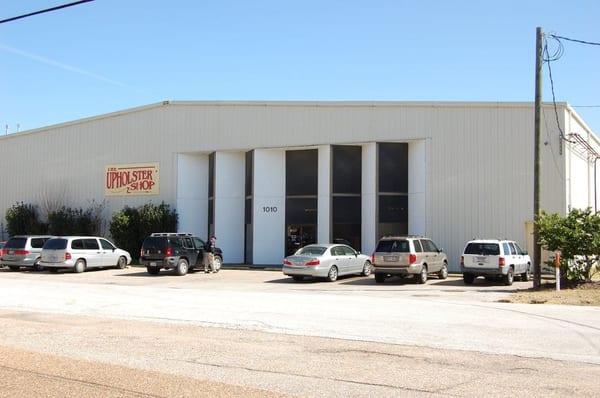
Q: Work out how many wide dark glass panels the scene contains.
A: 3